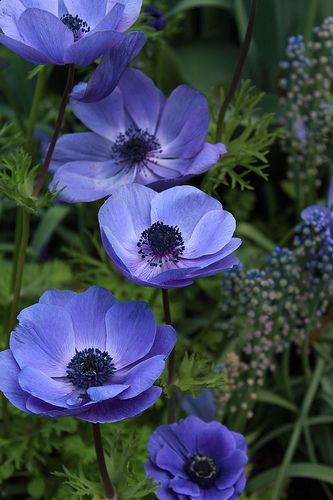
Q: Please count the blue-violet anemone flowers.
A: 5